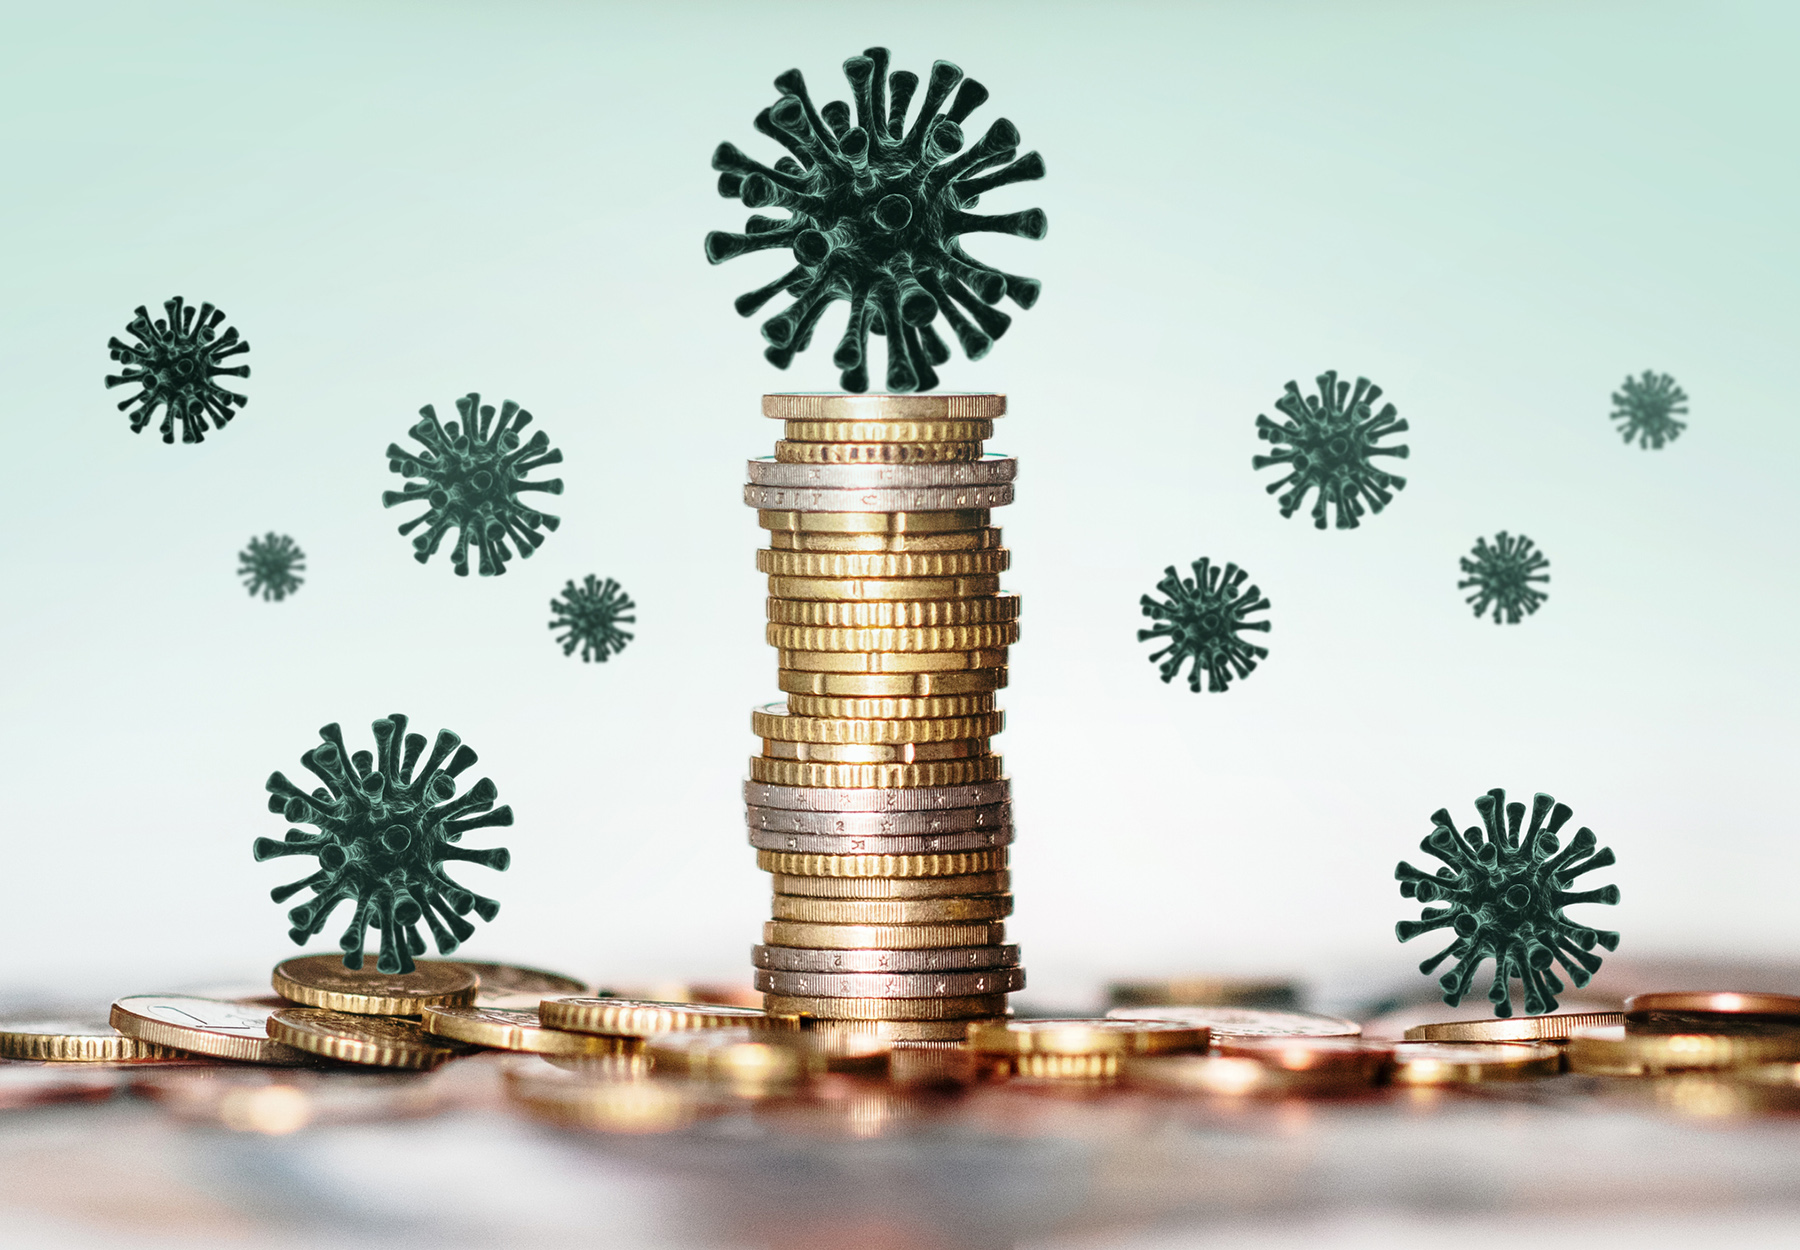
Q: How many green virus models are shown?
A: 11